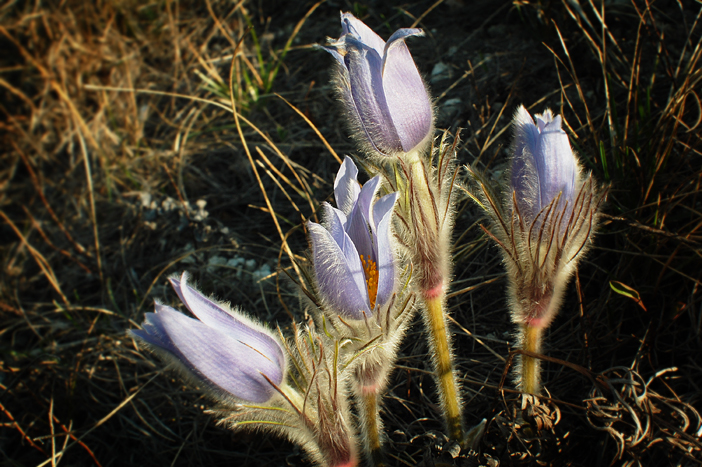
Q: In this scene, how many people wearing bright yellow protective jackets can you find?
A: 0